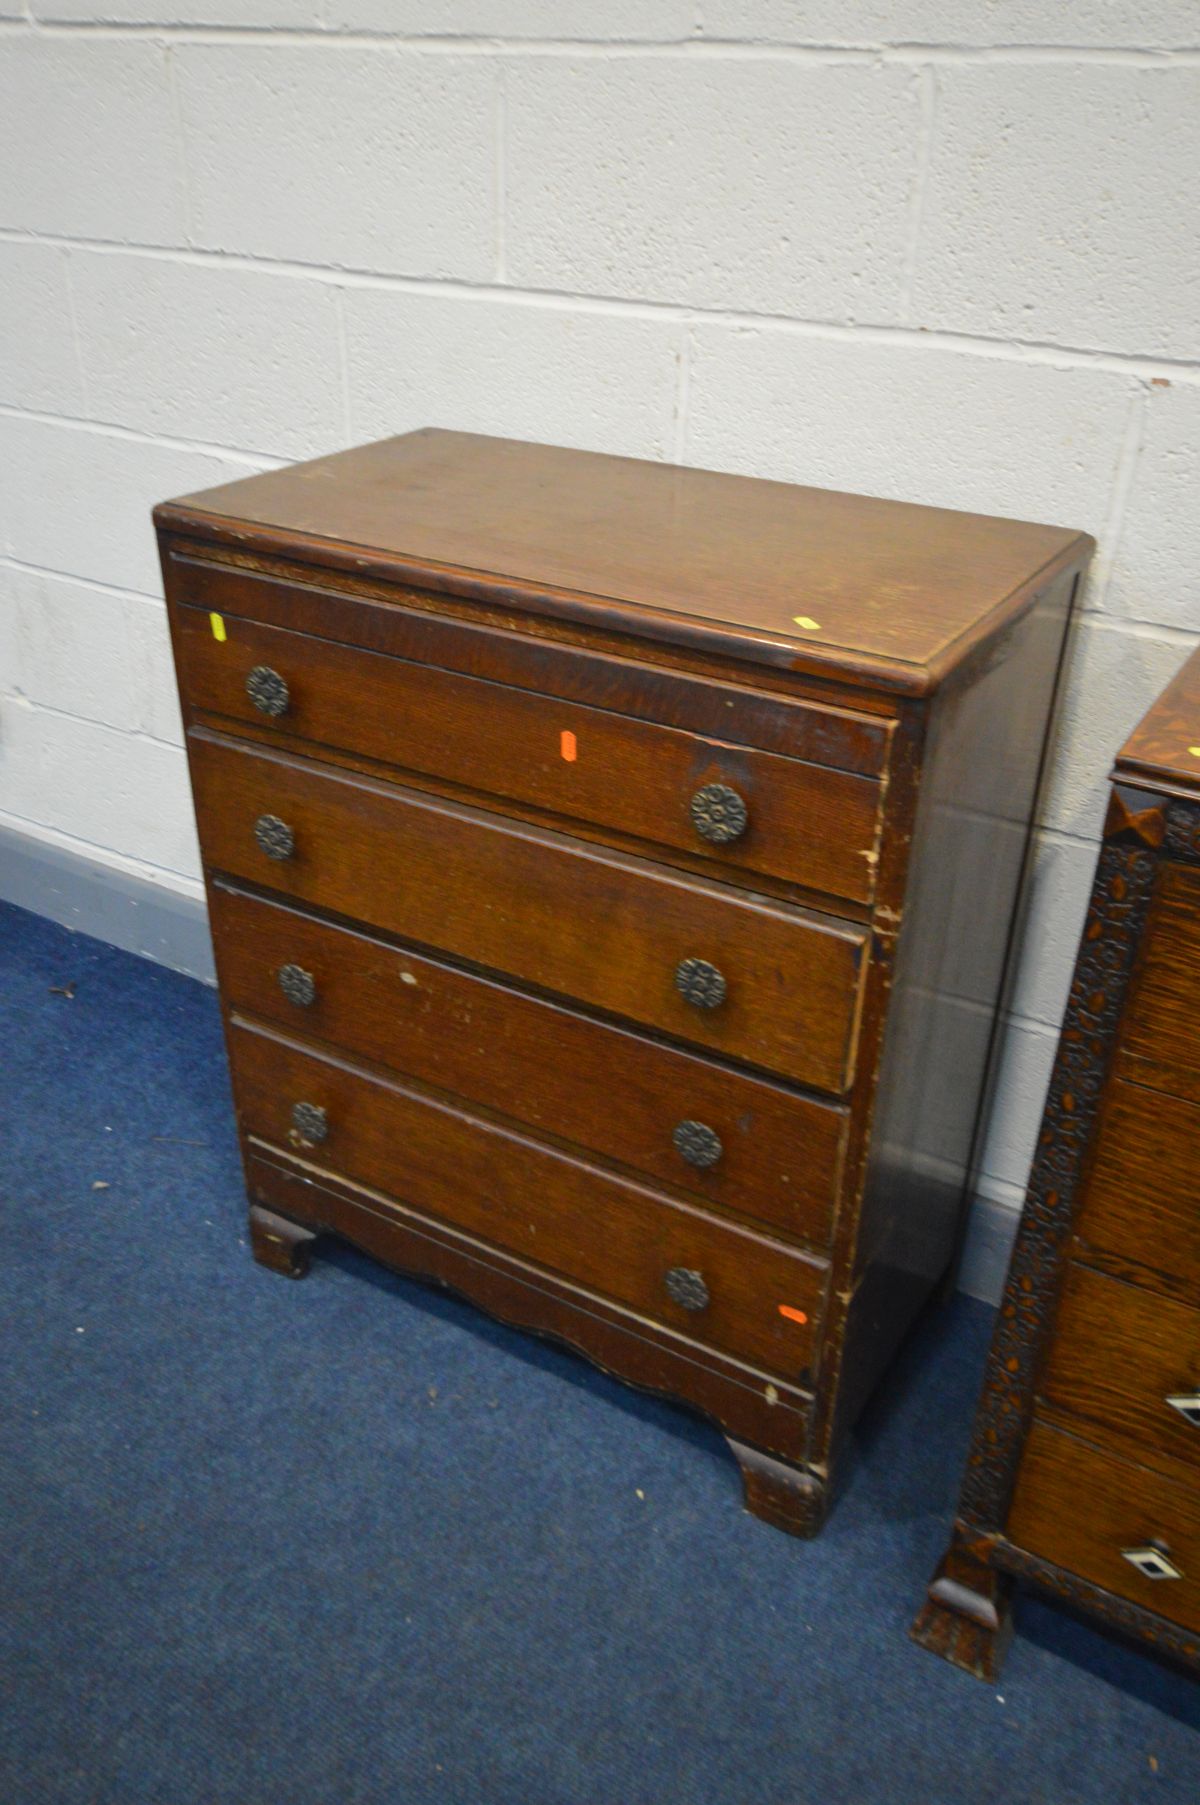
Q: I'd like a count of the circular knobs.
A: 8